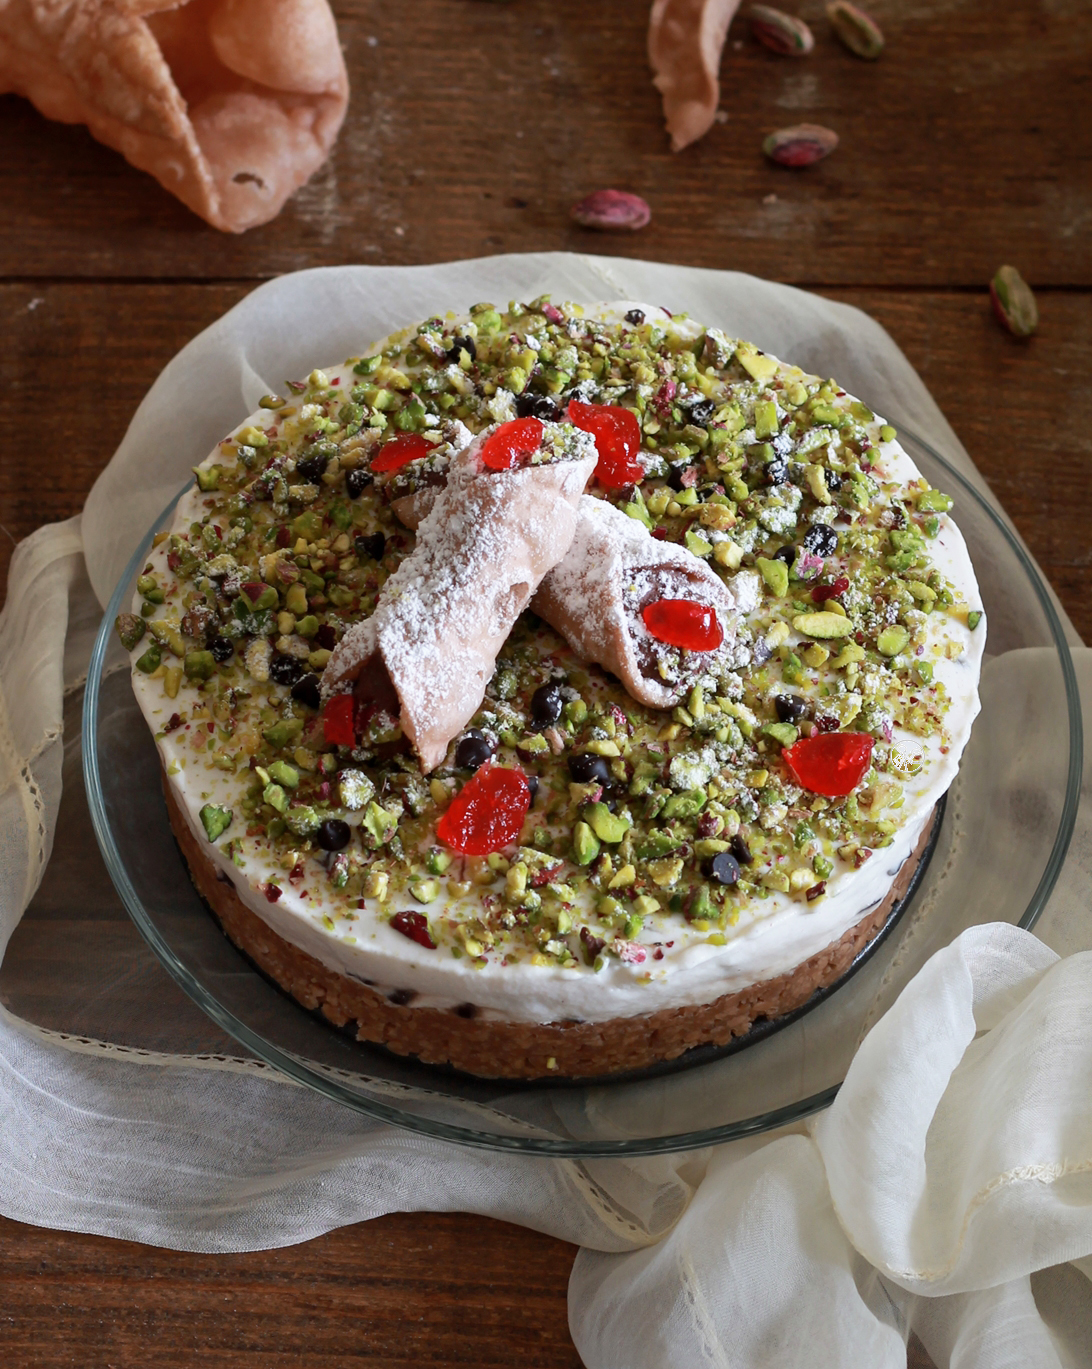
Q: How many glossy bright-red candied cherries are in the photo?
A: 7